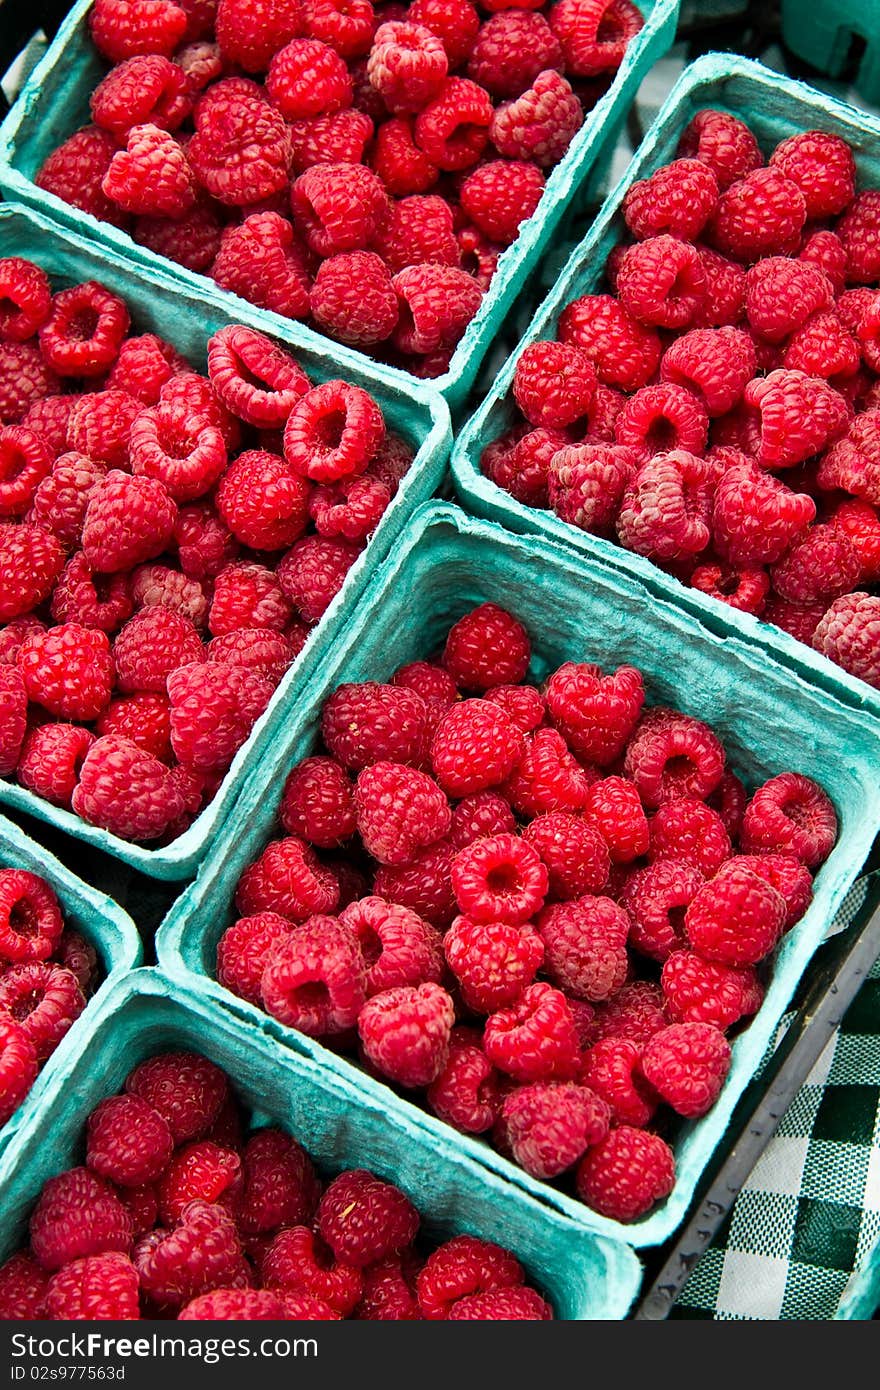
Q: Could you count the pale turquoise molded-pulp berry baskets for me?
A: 6